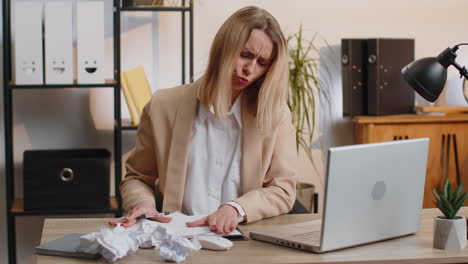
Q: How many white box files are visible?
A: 3